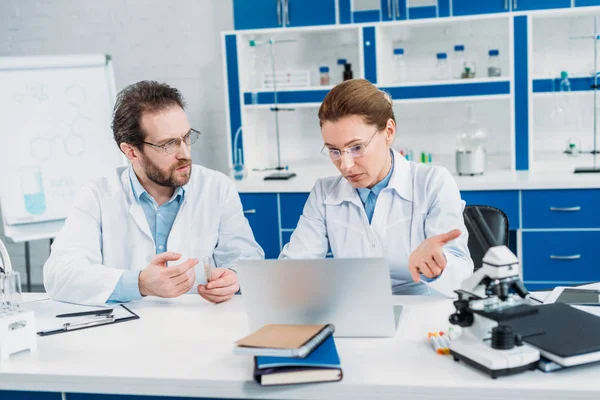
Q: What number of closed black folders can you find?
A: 1